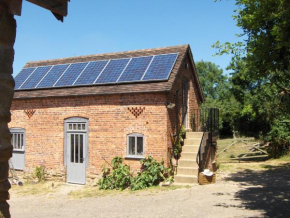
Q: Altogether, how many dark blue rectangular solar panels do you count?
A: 8